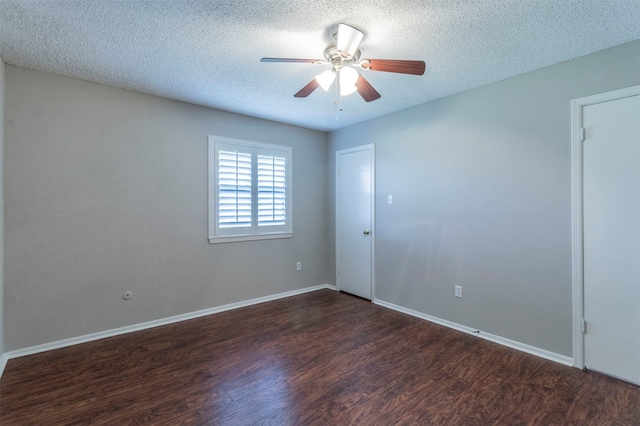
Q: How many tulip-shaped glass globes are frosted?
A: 3